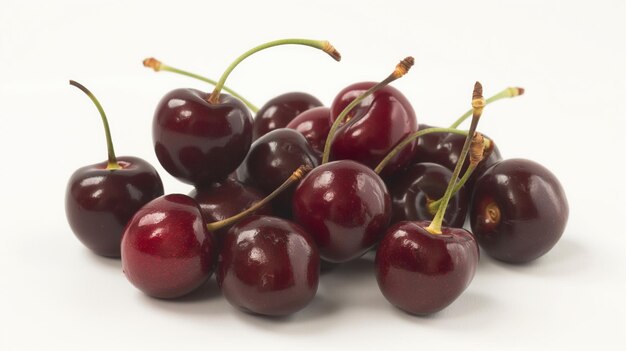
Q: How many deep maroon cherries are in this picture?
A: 14